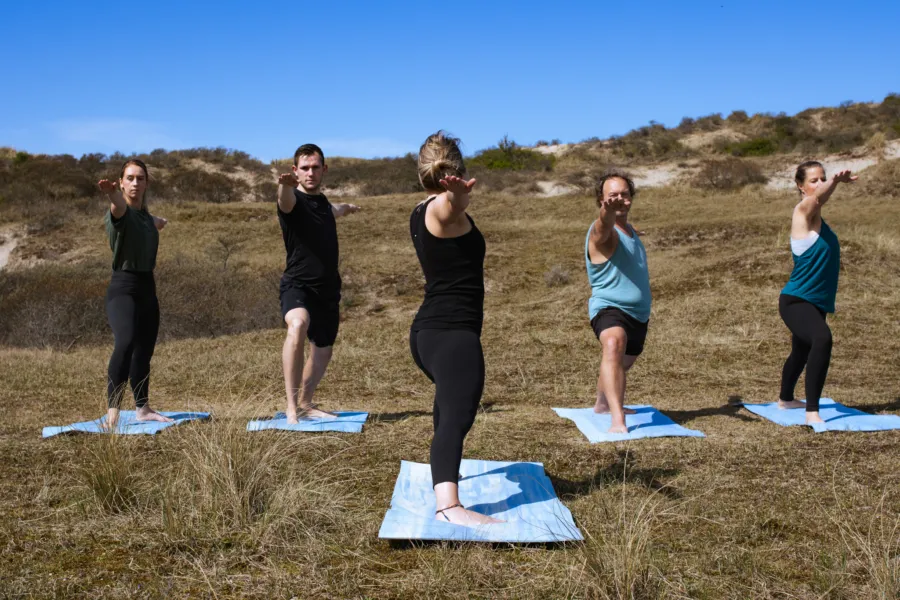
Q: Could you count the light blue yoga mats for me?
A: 5